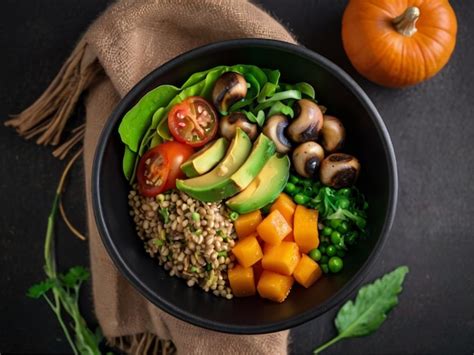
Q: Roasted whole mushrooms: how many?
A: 7